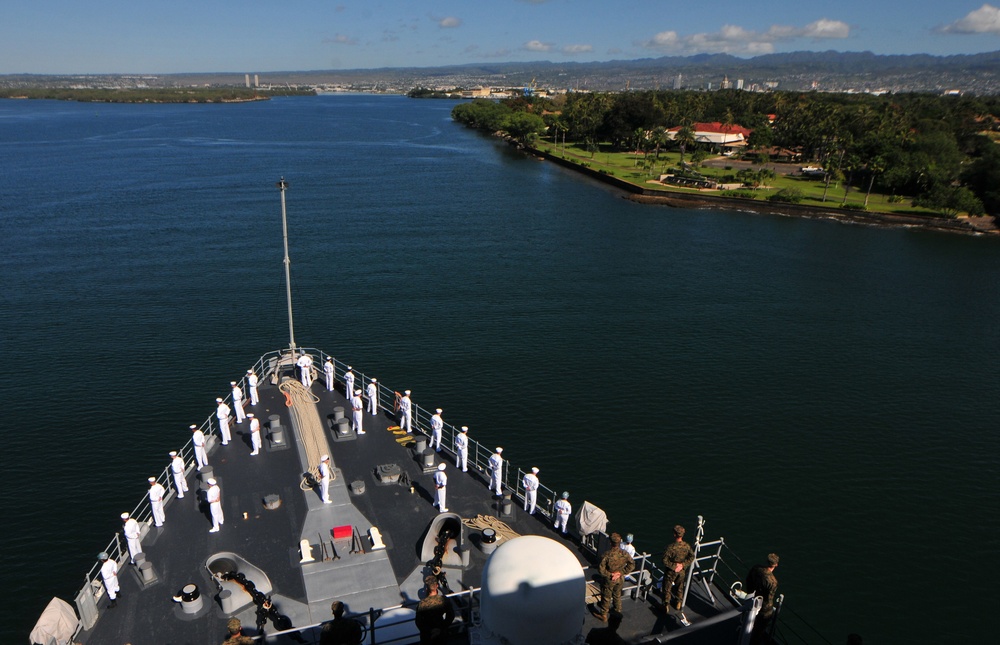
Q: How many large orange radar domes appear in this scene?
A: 0